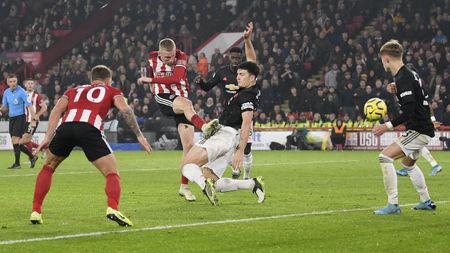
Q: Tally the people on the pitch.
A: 8